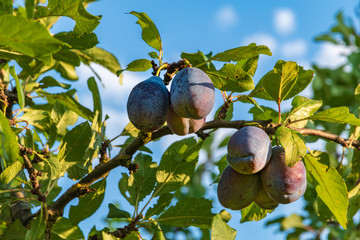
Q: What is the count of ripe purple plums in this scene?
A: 7